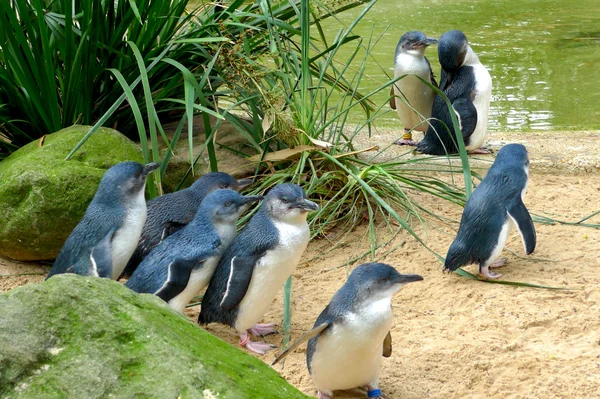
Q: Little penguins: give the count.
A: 8